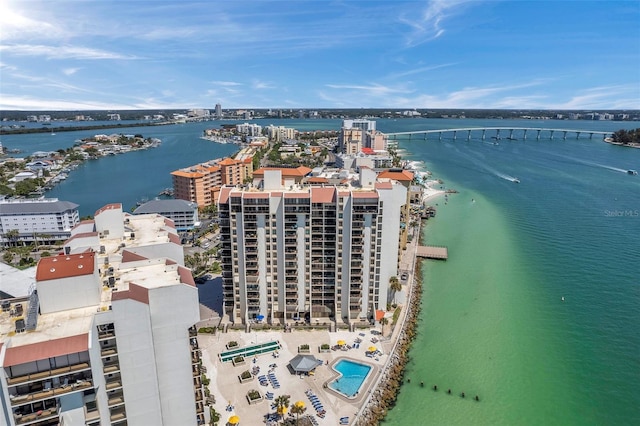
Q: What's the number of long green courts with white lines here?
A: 2